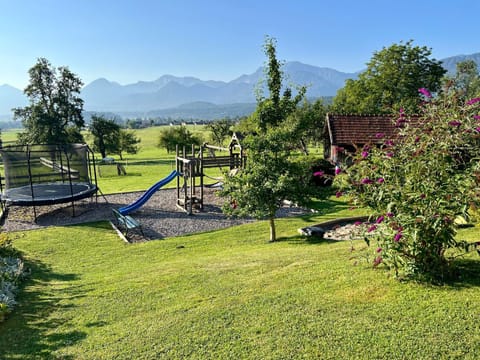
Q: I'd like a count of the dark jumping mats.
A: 1